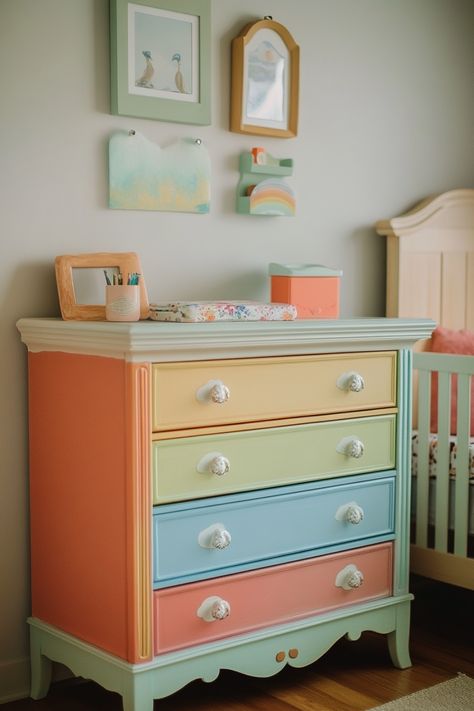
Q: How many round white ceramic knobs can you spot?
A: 8